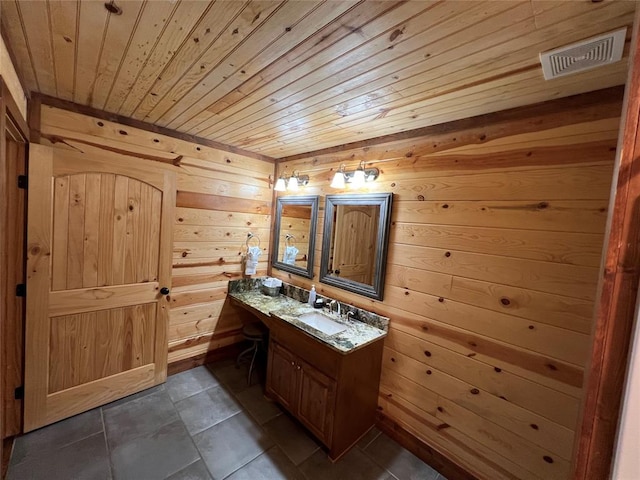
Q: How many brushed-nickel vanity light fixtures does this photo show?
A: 2